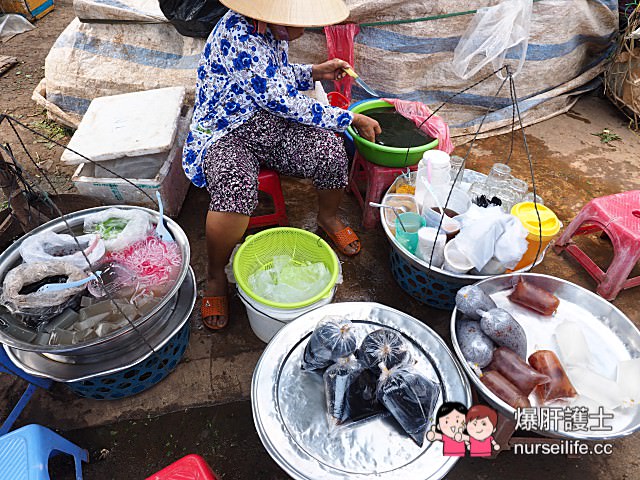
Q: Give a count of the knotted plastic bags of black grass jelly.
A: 4